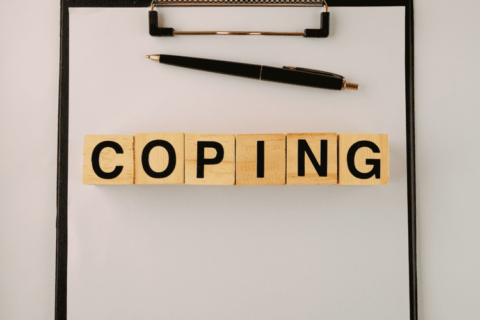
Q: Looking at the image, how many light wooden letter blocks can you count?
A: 6